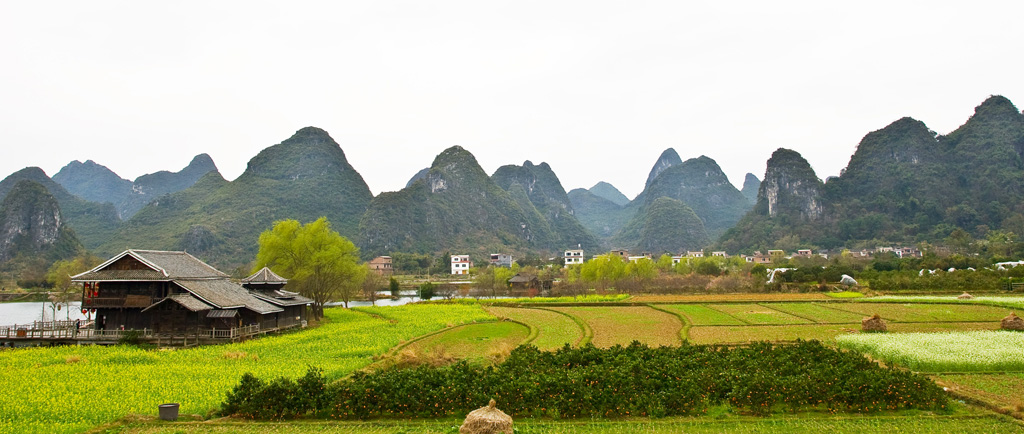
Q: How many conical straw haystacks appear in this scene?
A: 4